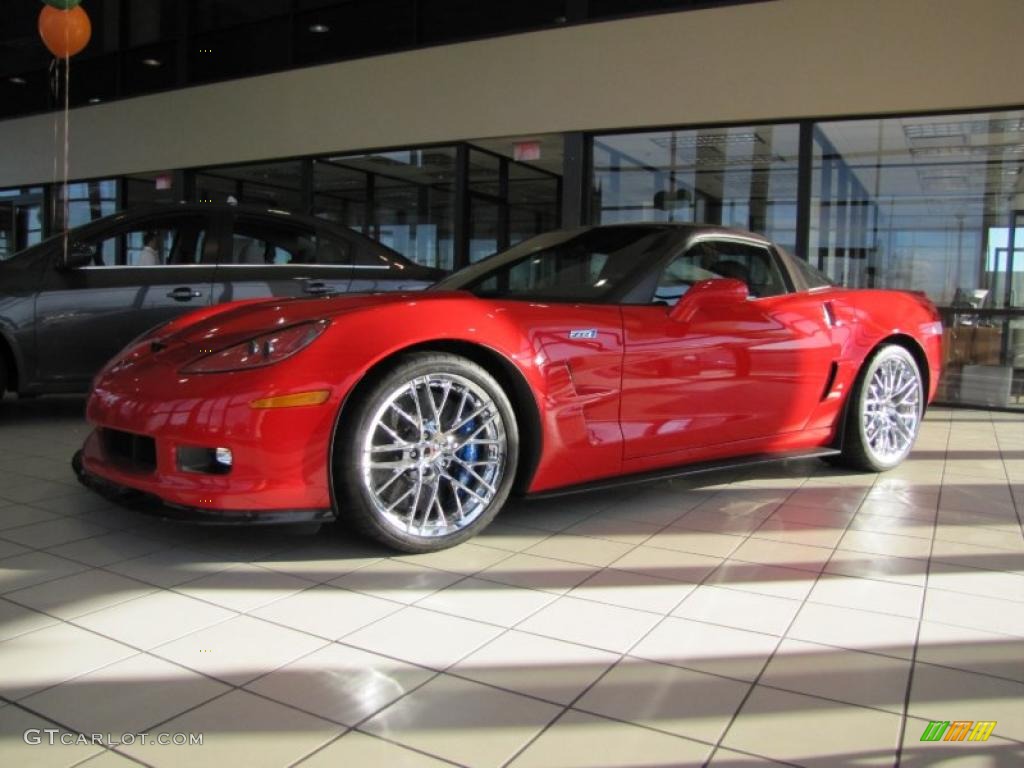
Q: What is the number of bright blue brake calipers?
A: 1